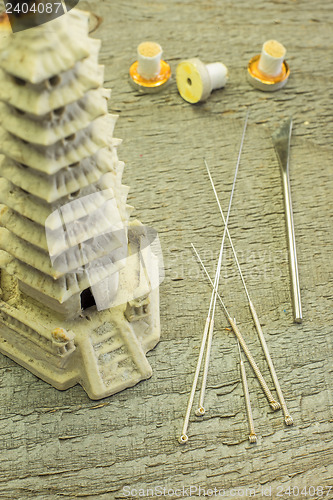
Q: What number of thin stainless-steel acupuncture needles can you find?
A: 5